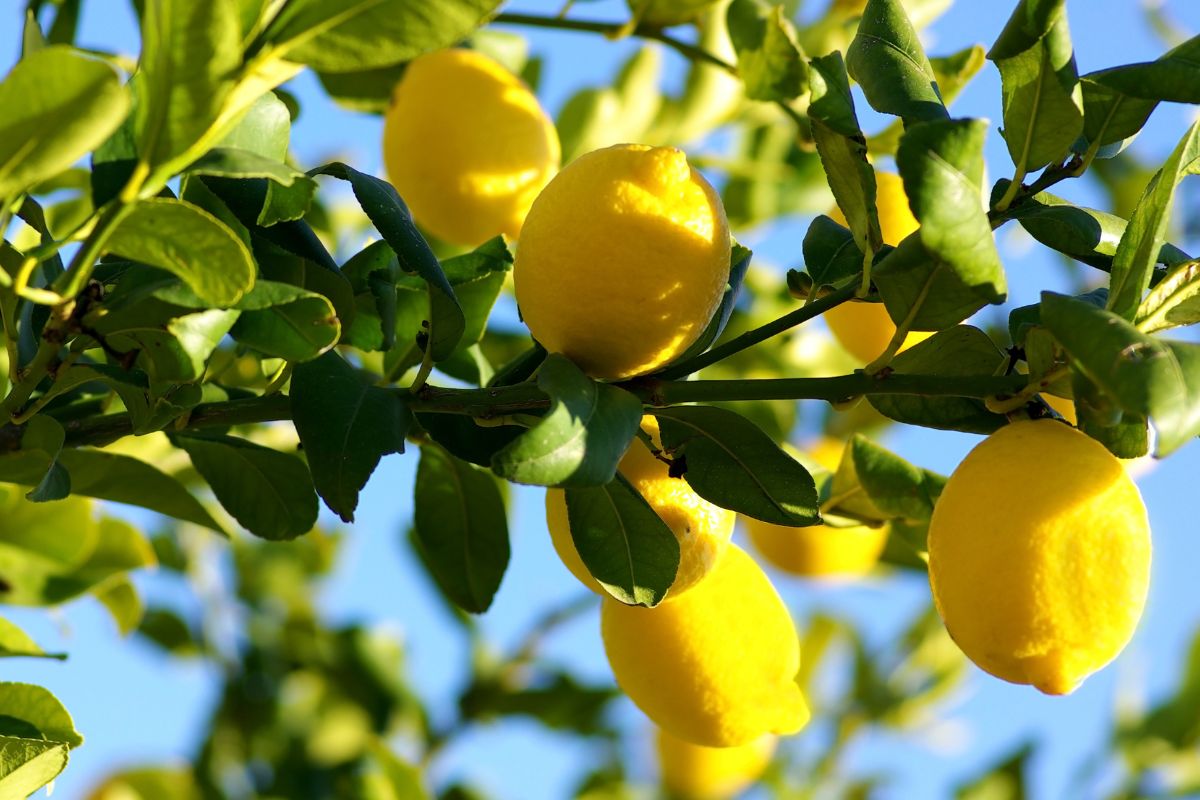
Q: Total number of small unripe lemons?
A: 0